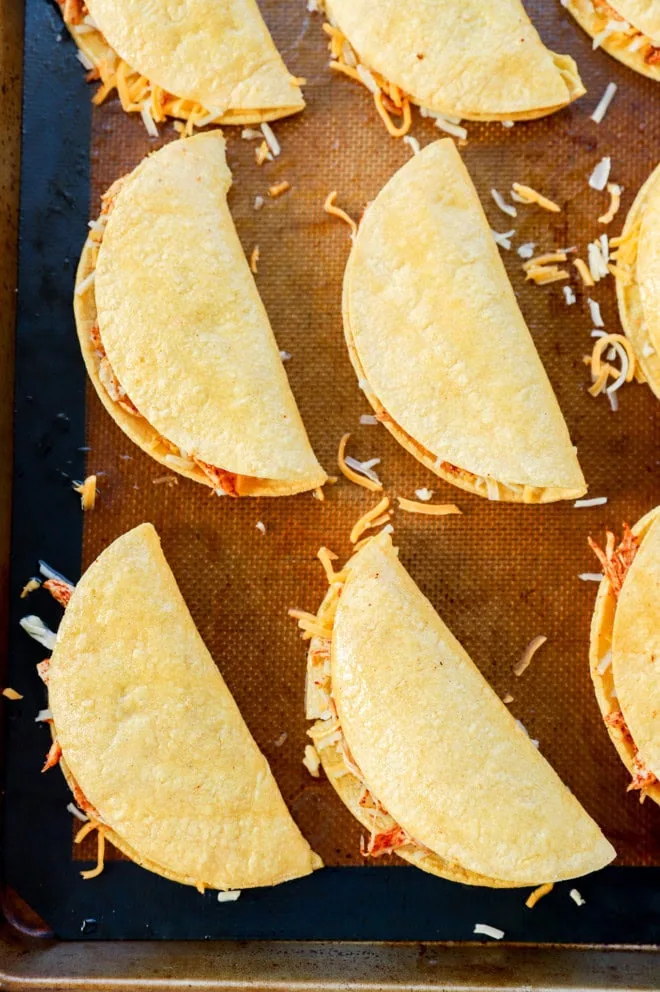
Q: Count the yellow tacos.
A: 9